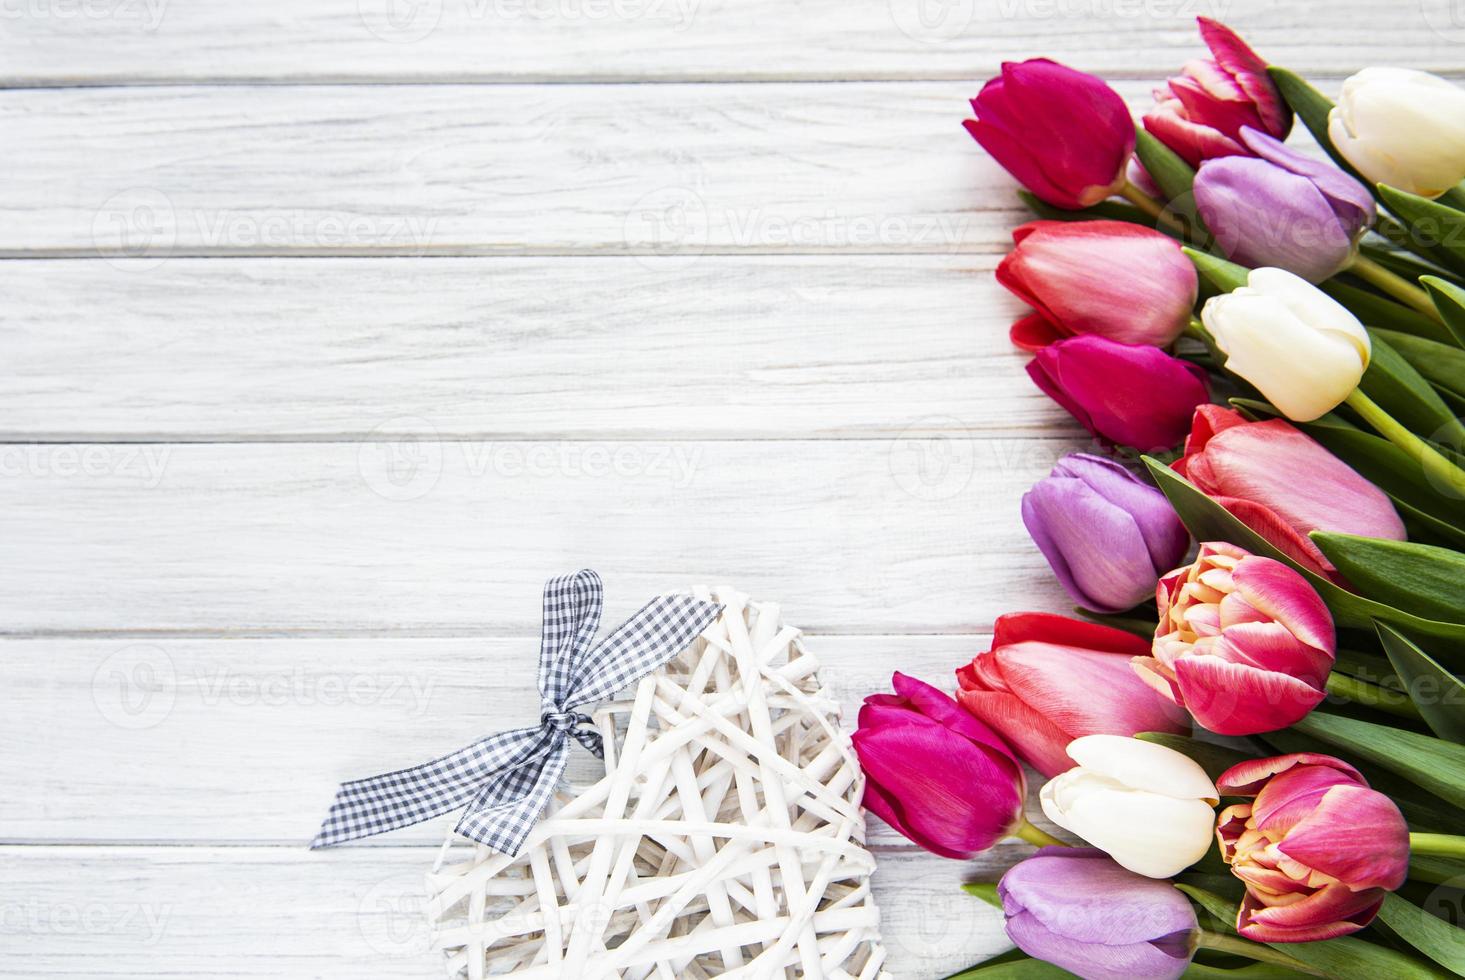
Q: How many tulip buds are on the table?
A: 15